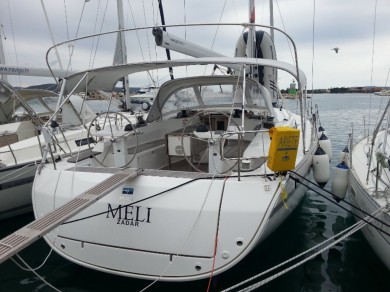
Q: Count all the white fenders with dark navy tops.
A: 5